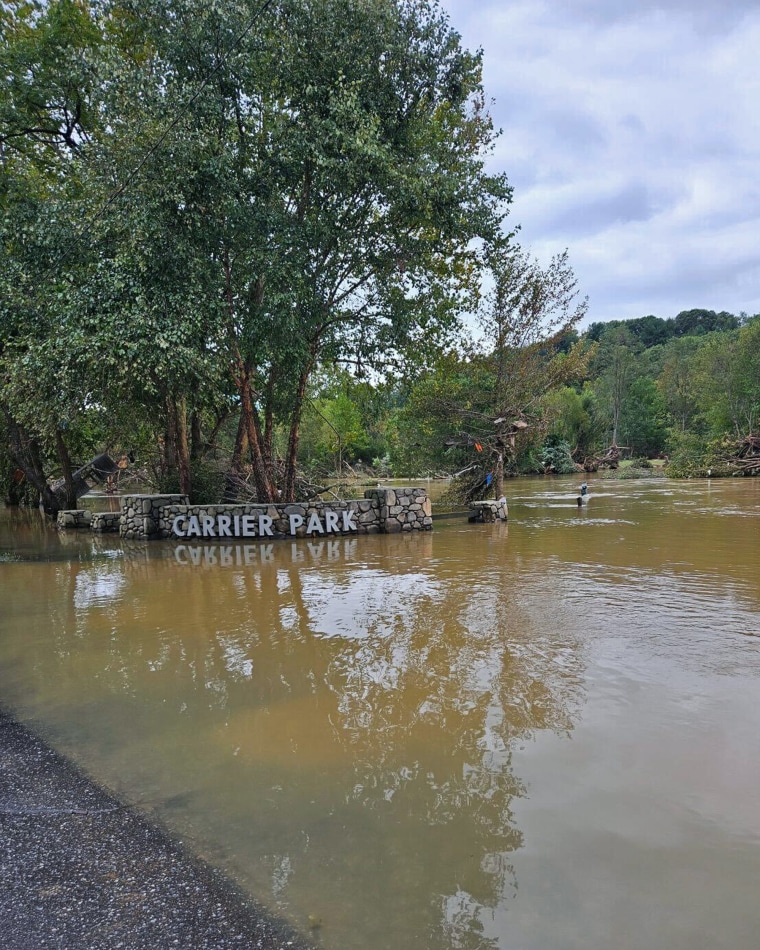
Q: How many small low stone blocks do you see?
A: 3